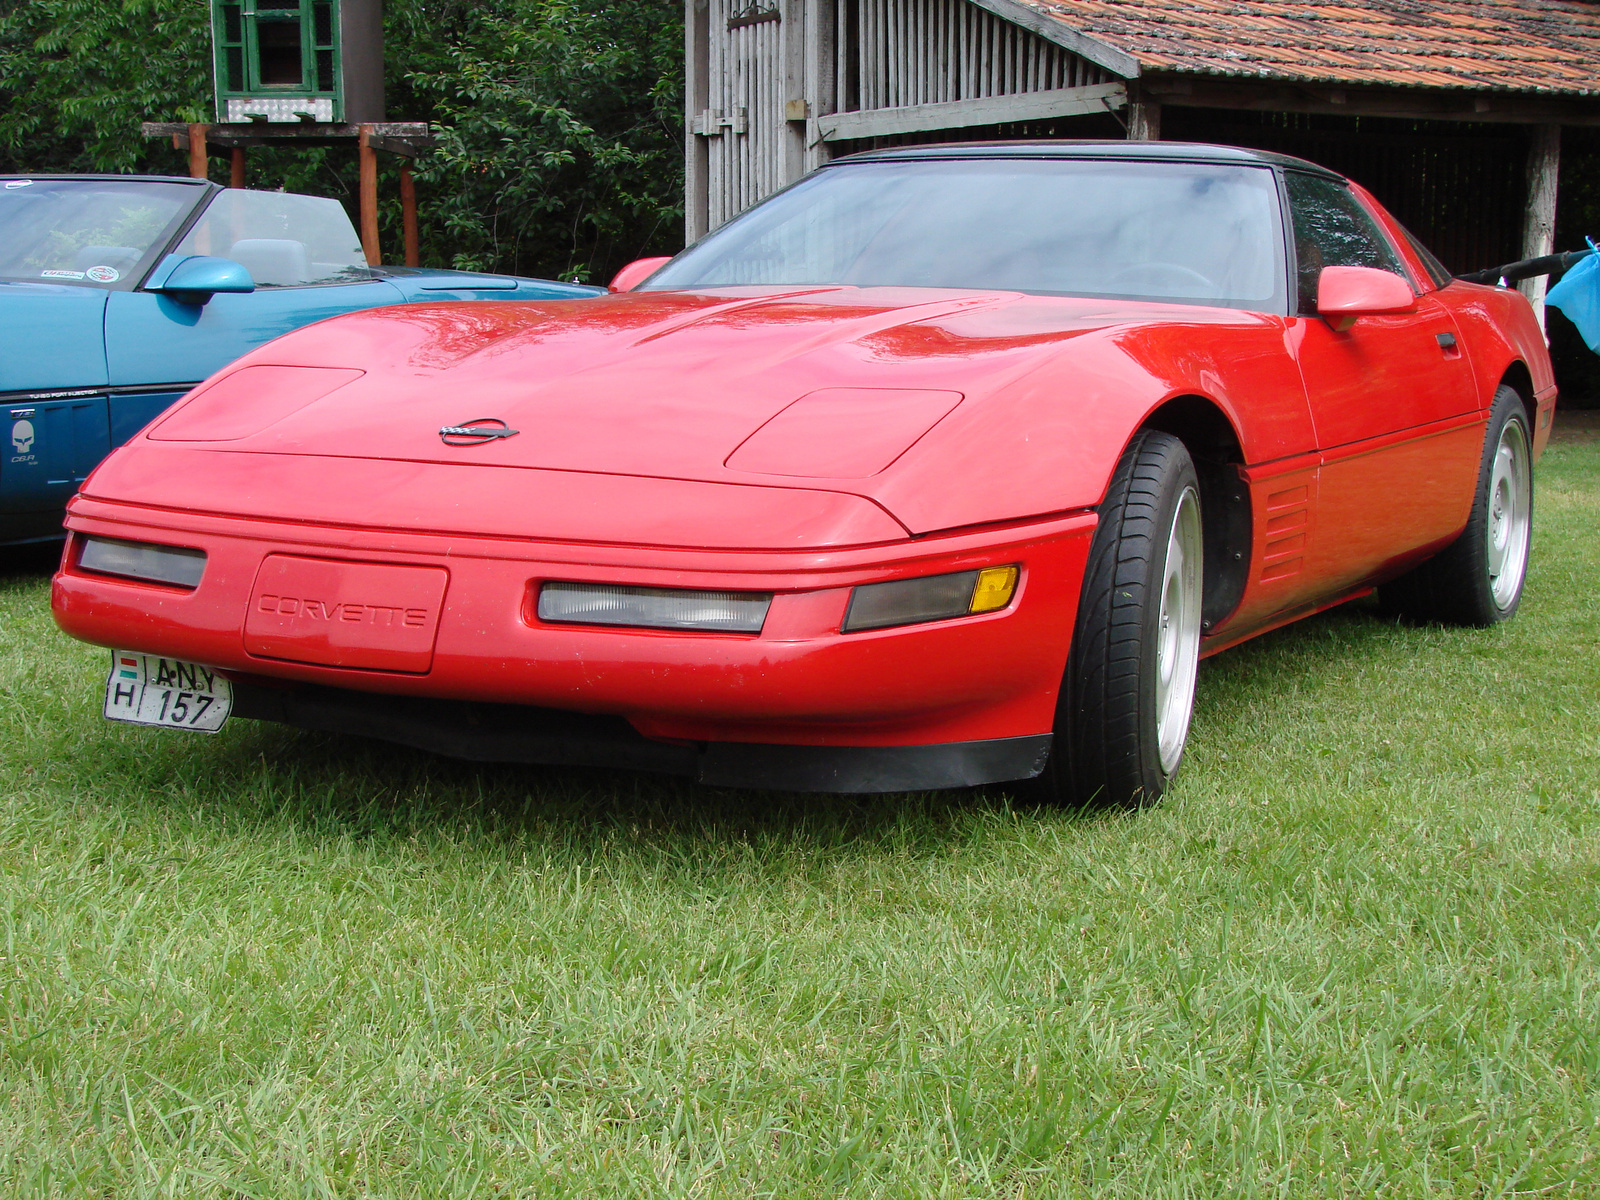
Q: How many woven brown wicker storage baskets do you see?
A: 0